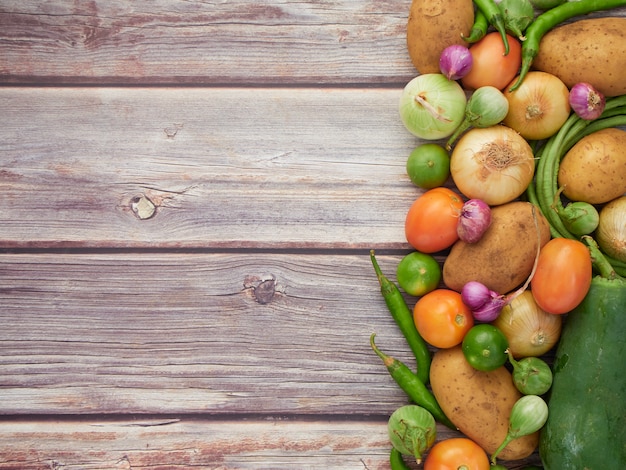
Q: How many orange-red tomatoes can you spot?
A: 5